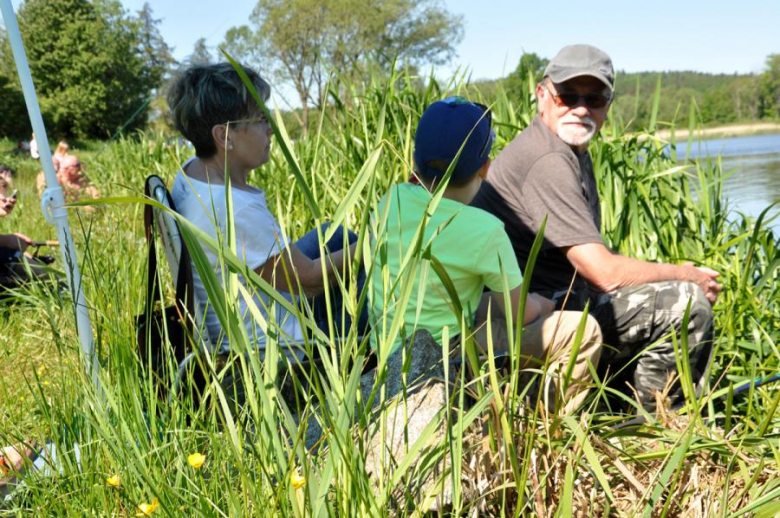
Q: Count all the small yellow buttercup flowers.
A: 4